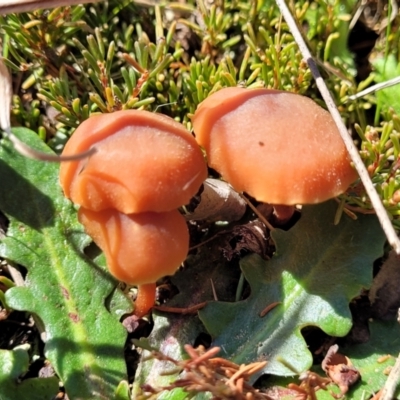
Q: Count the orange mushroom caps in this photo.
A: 3